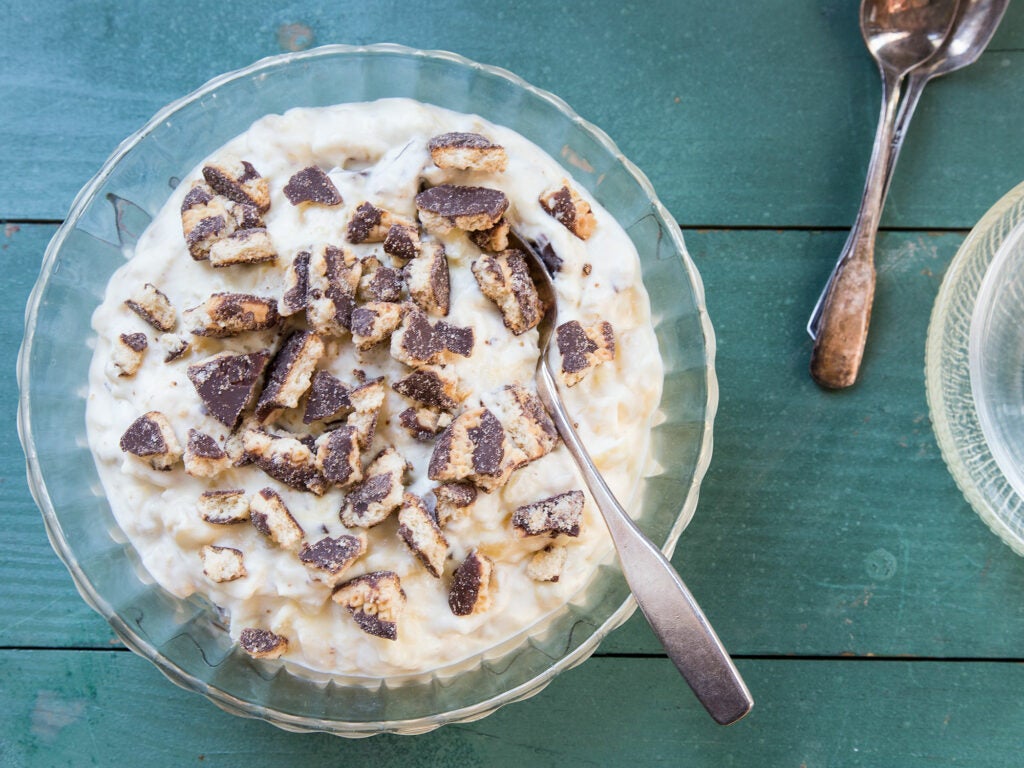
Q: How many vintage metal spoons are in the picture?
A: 3